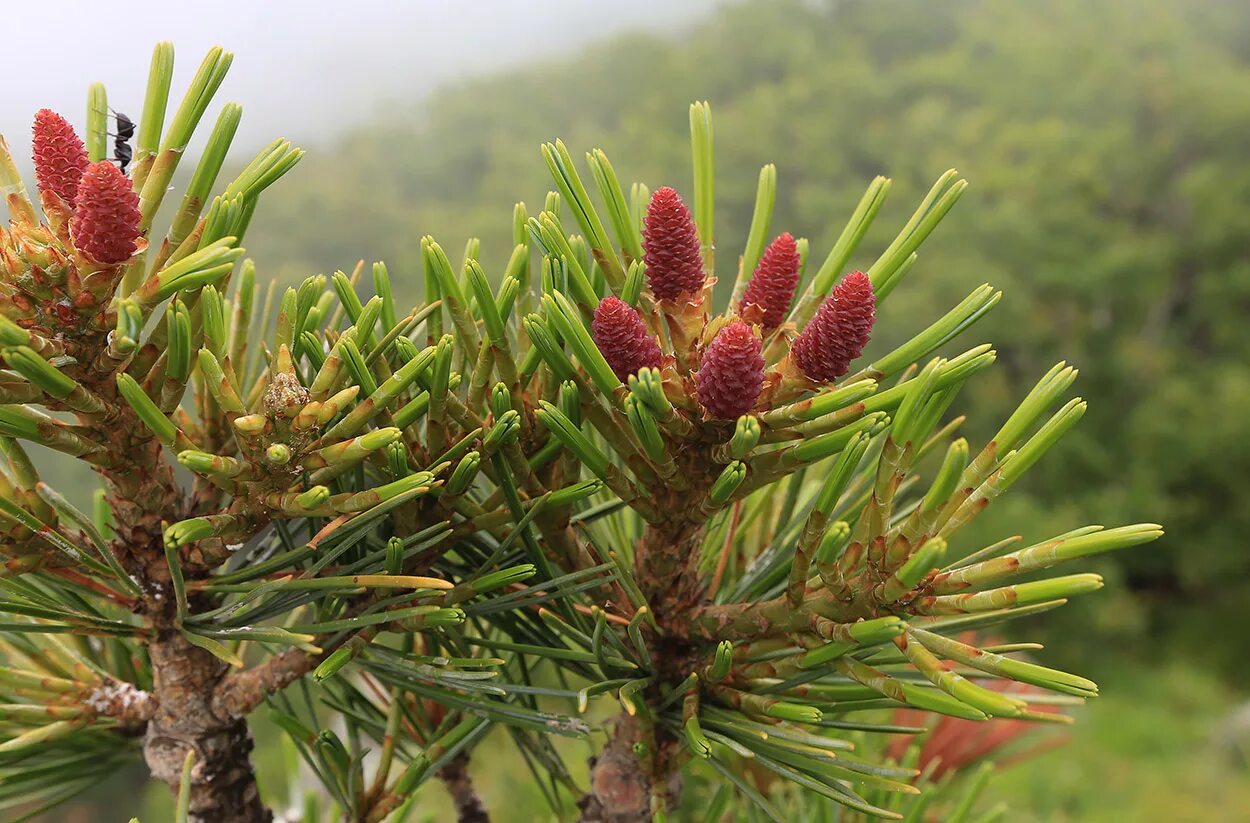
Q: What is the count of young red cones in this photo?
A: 7